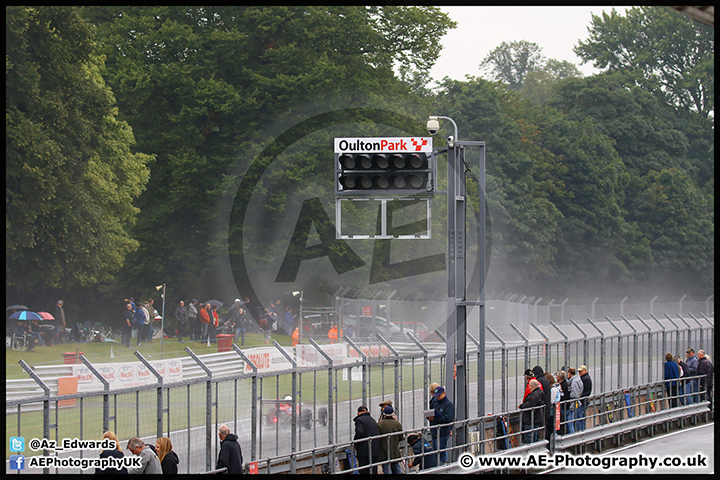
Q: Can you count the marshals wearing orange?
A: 2